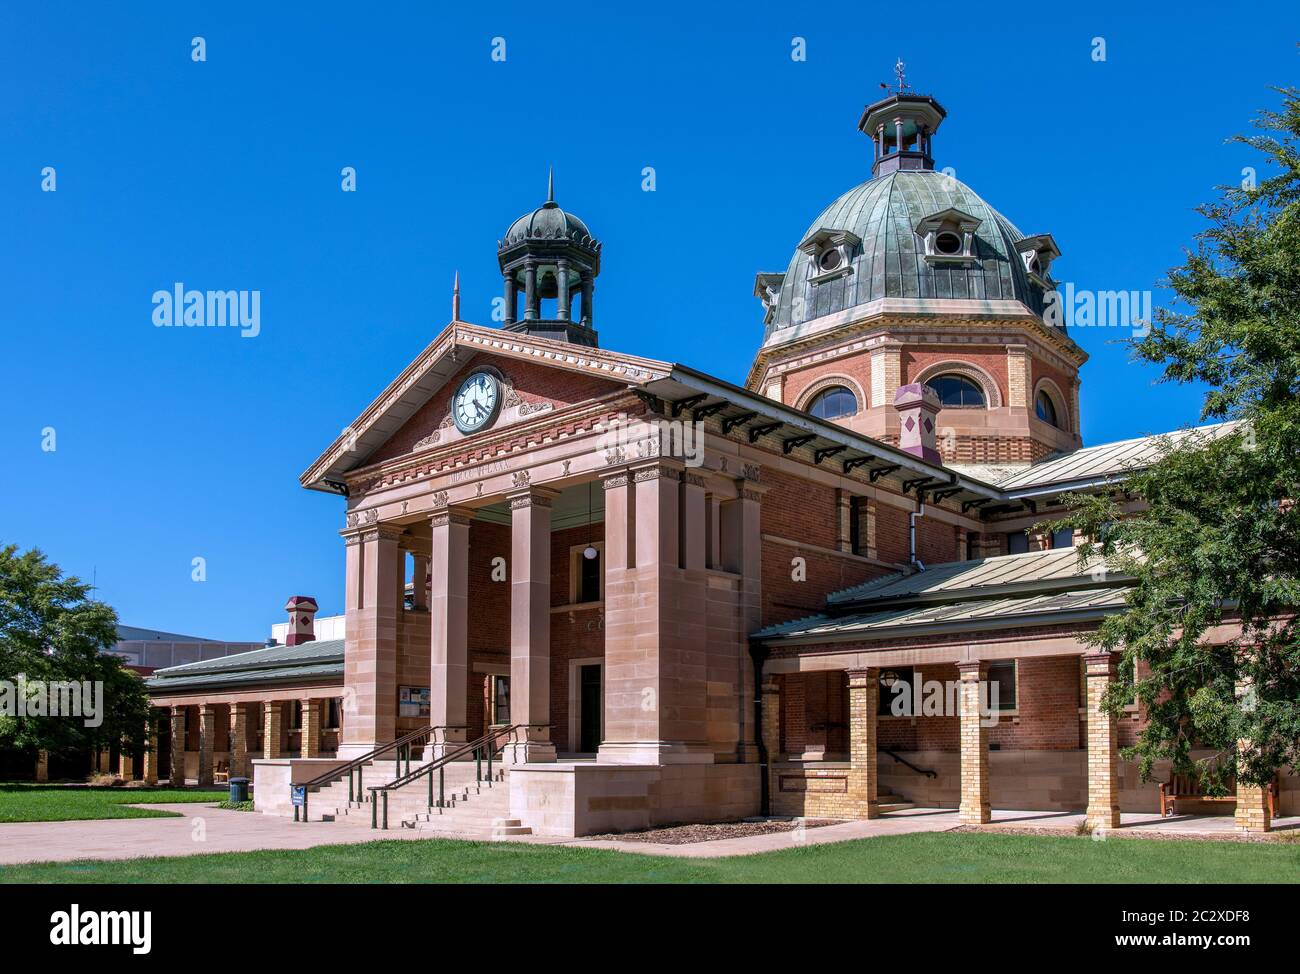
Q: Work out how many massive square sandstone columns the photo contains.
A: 4